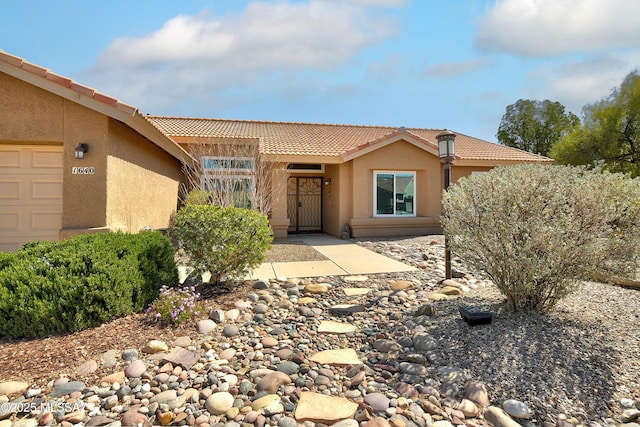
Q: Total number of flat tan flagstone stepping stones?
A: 6